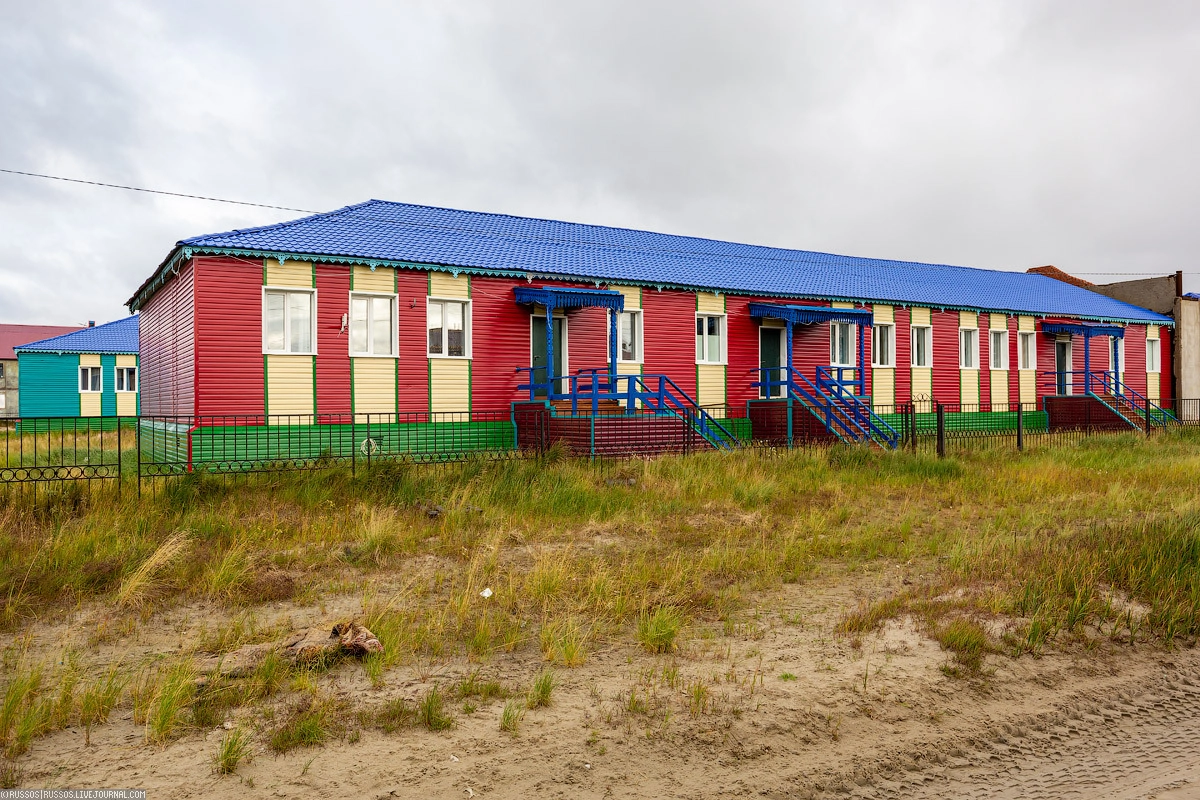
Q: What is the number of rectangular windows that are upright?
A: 15